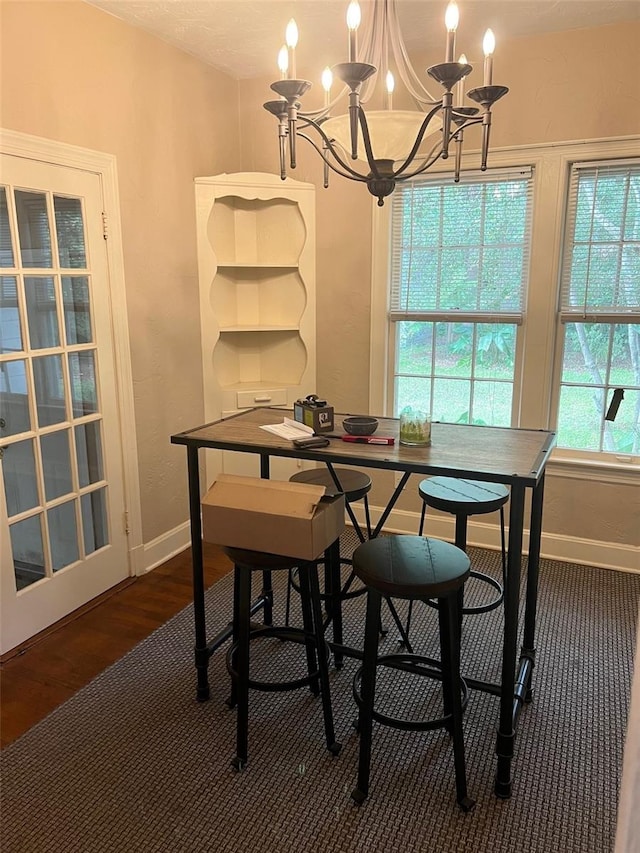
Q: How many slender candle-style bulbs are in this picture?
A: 8